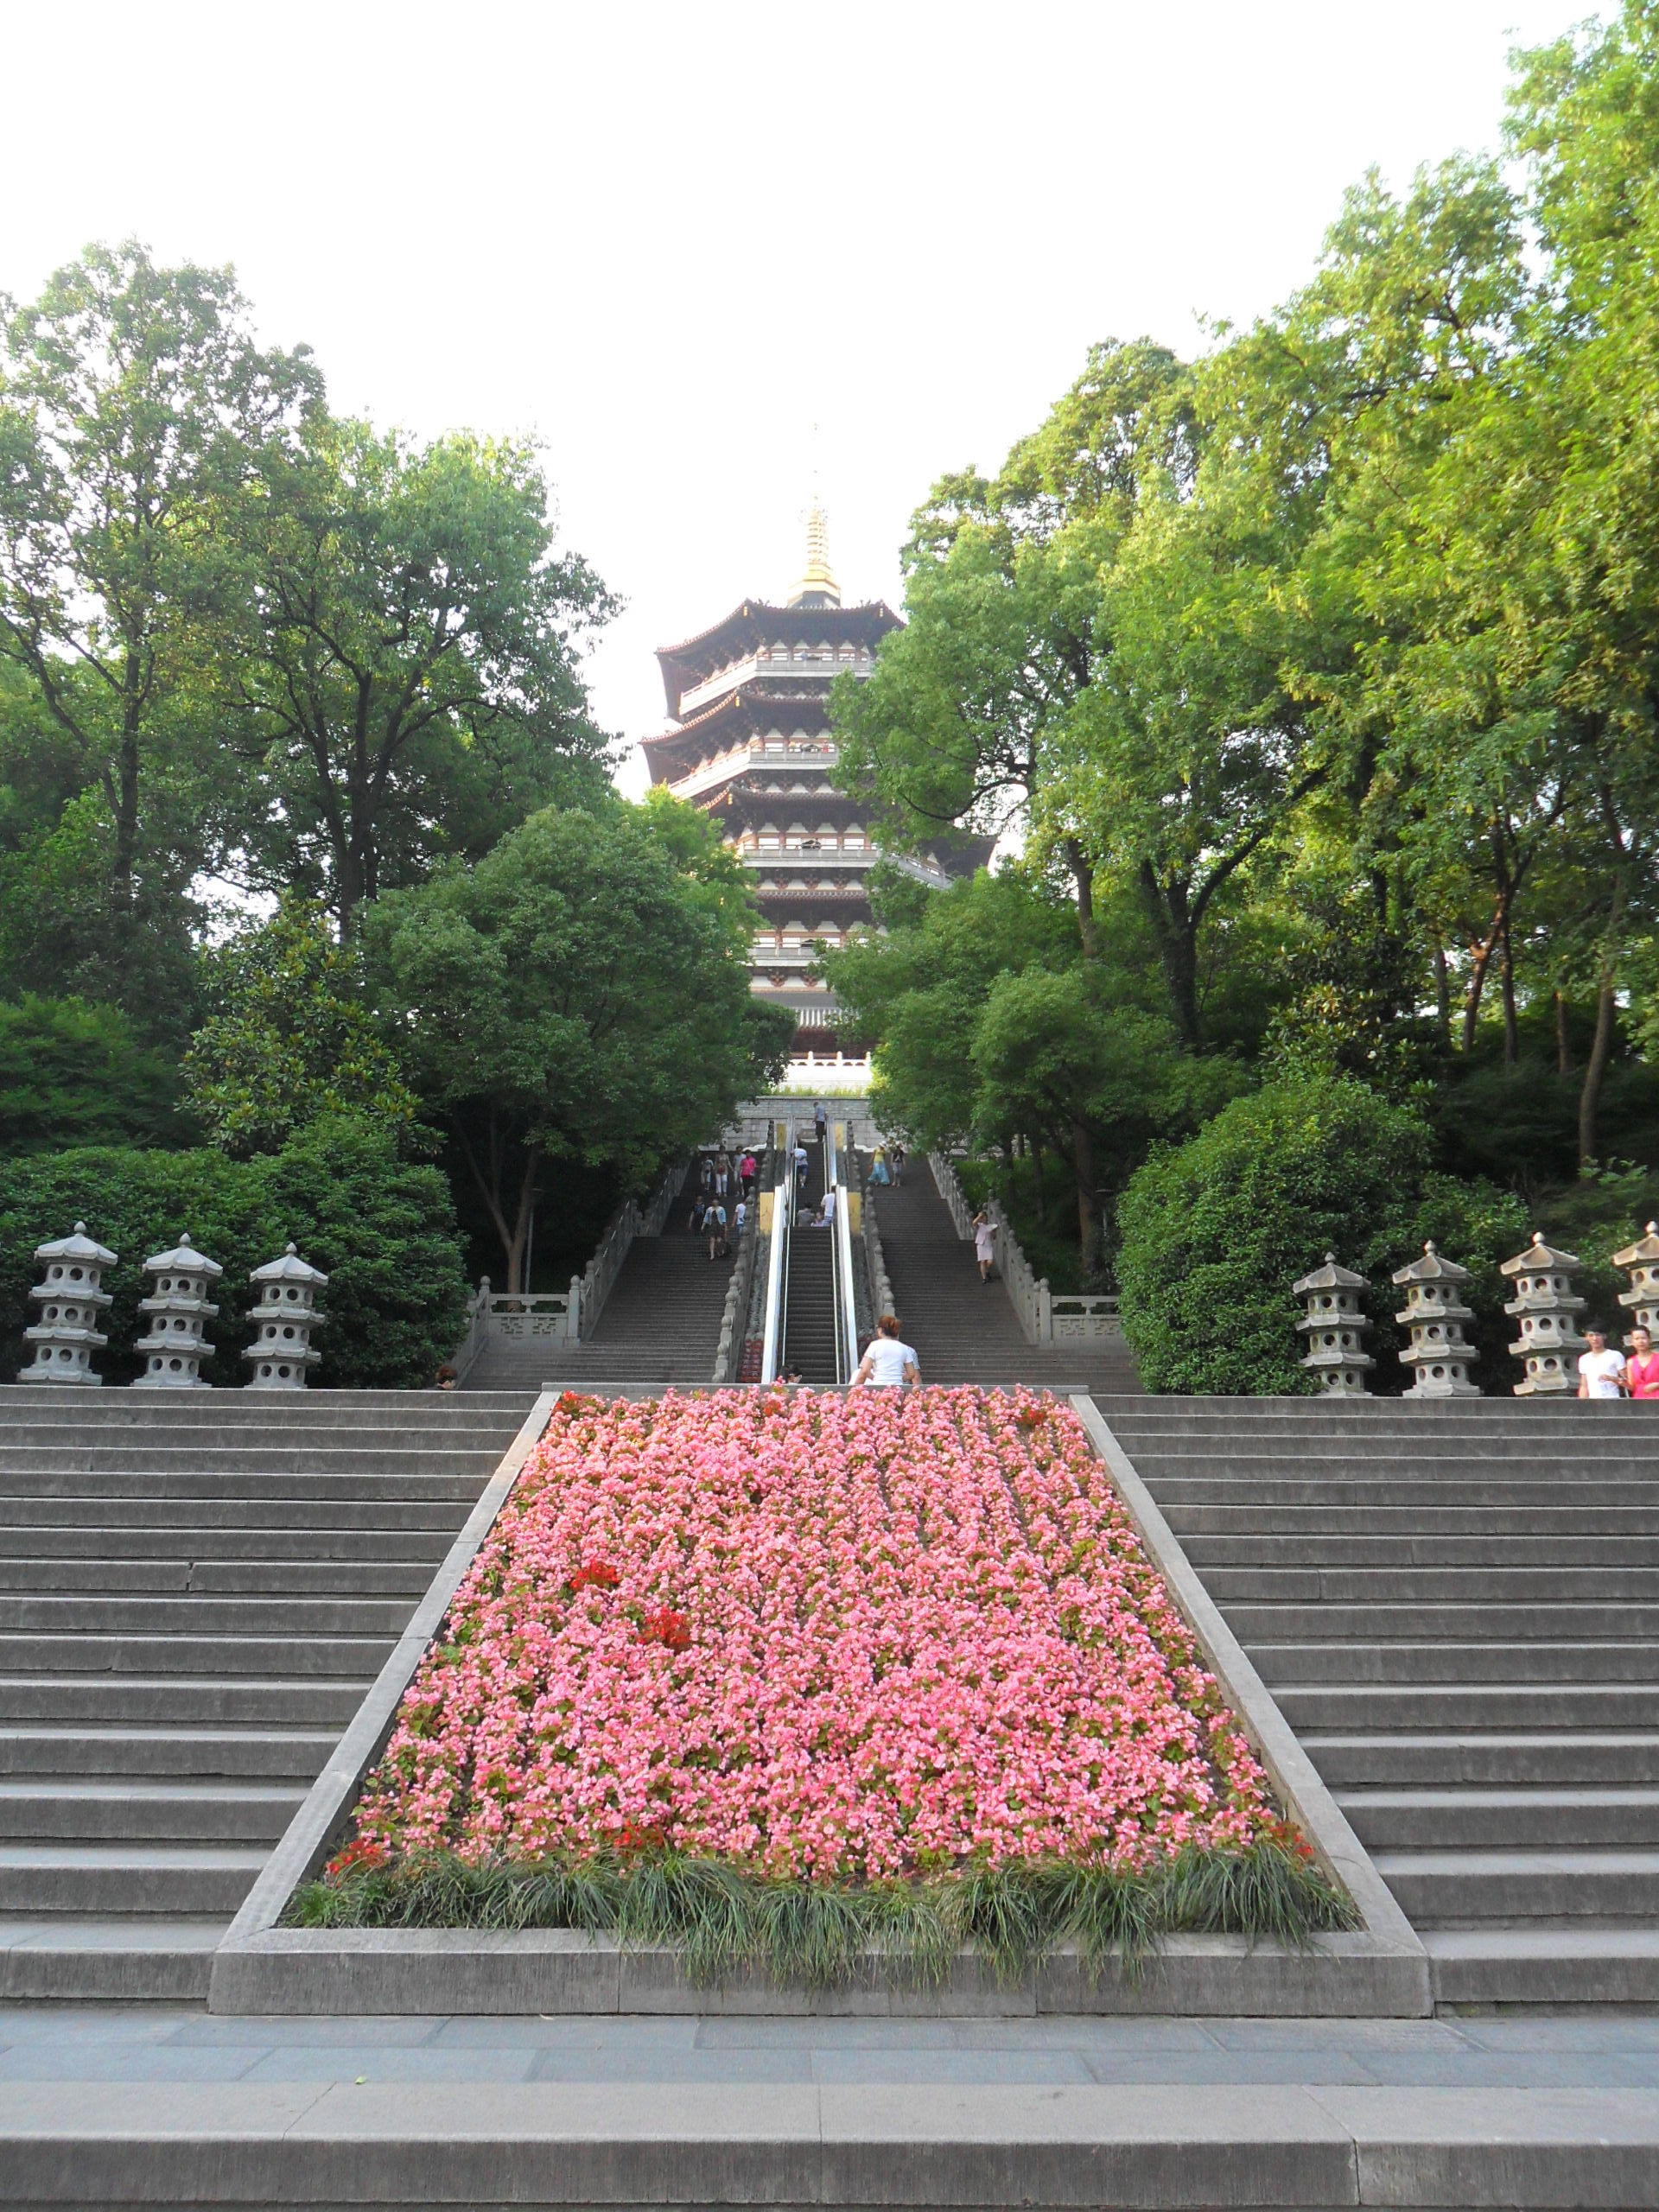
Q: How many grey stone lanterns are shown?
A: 7